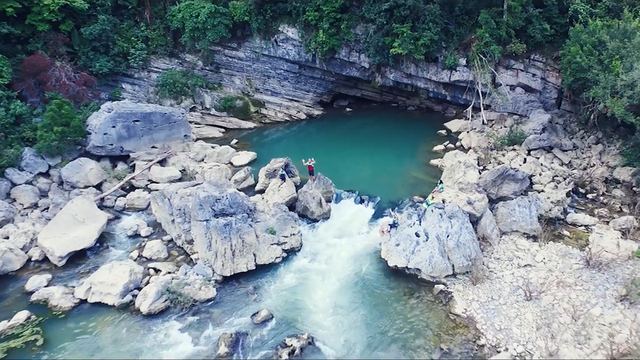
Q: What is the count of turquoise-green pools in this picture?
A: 1